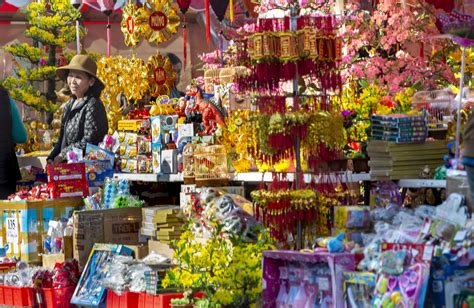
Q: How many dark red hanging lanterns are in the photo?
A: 1